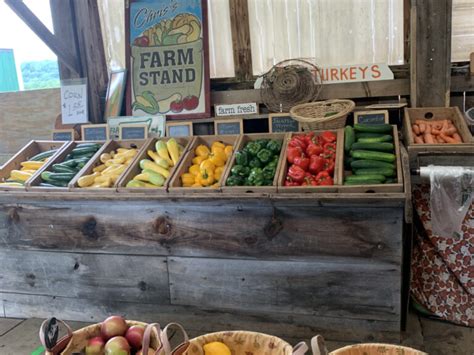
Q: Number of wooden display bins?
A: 9